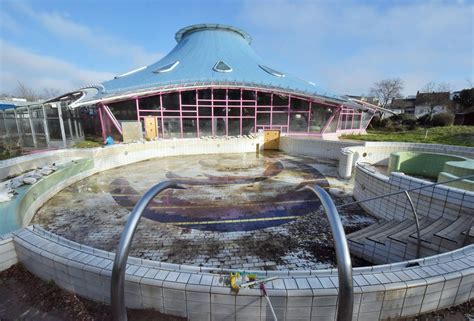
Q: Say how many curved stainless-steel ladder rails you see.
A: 2